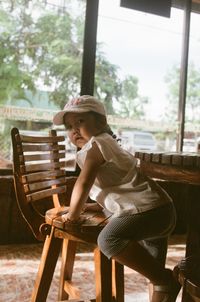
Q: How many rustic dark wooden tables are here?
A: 1